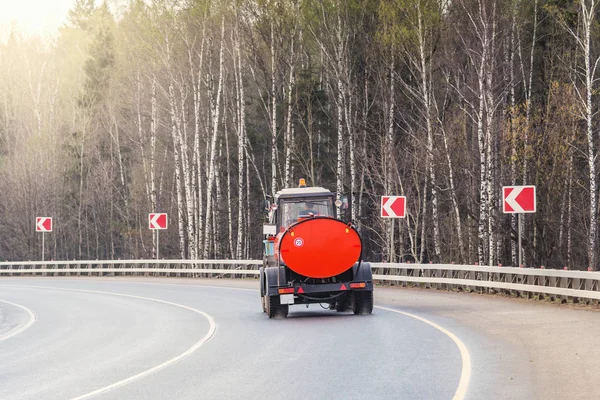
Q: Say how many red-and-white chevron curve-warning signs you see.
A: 4